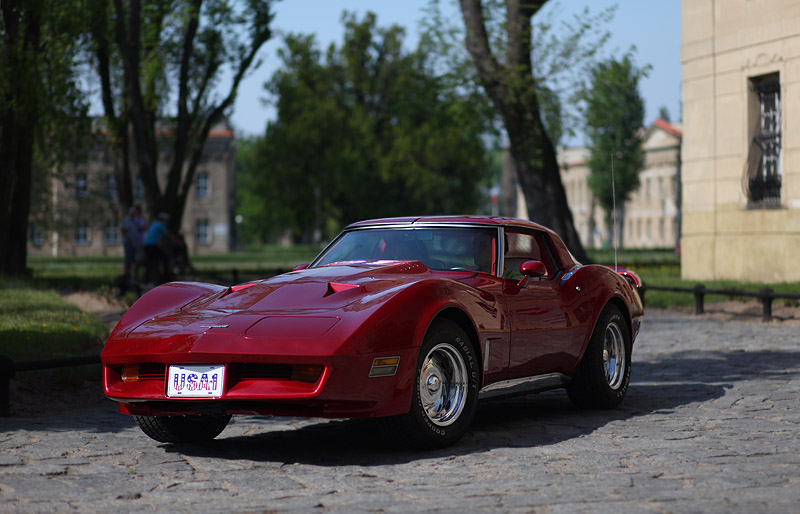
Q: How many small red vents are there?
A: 2